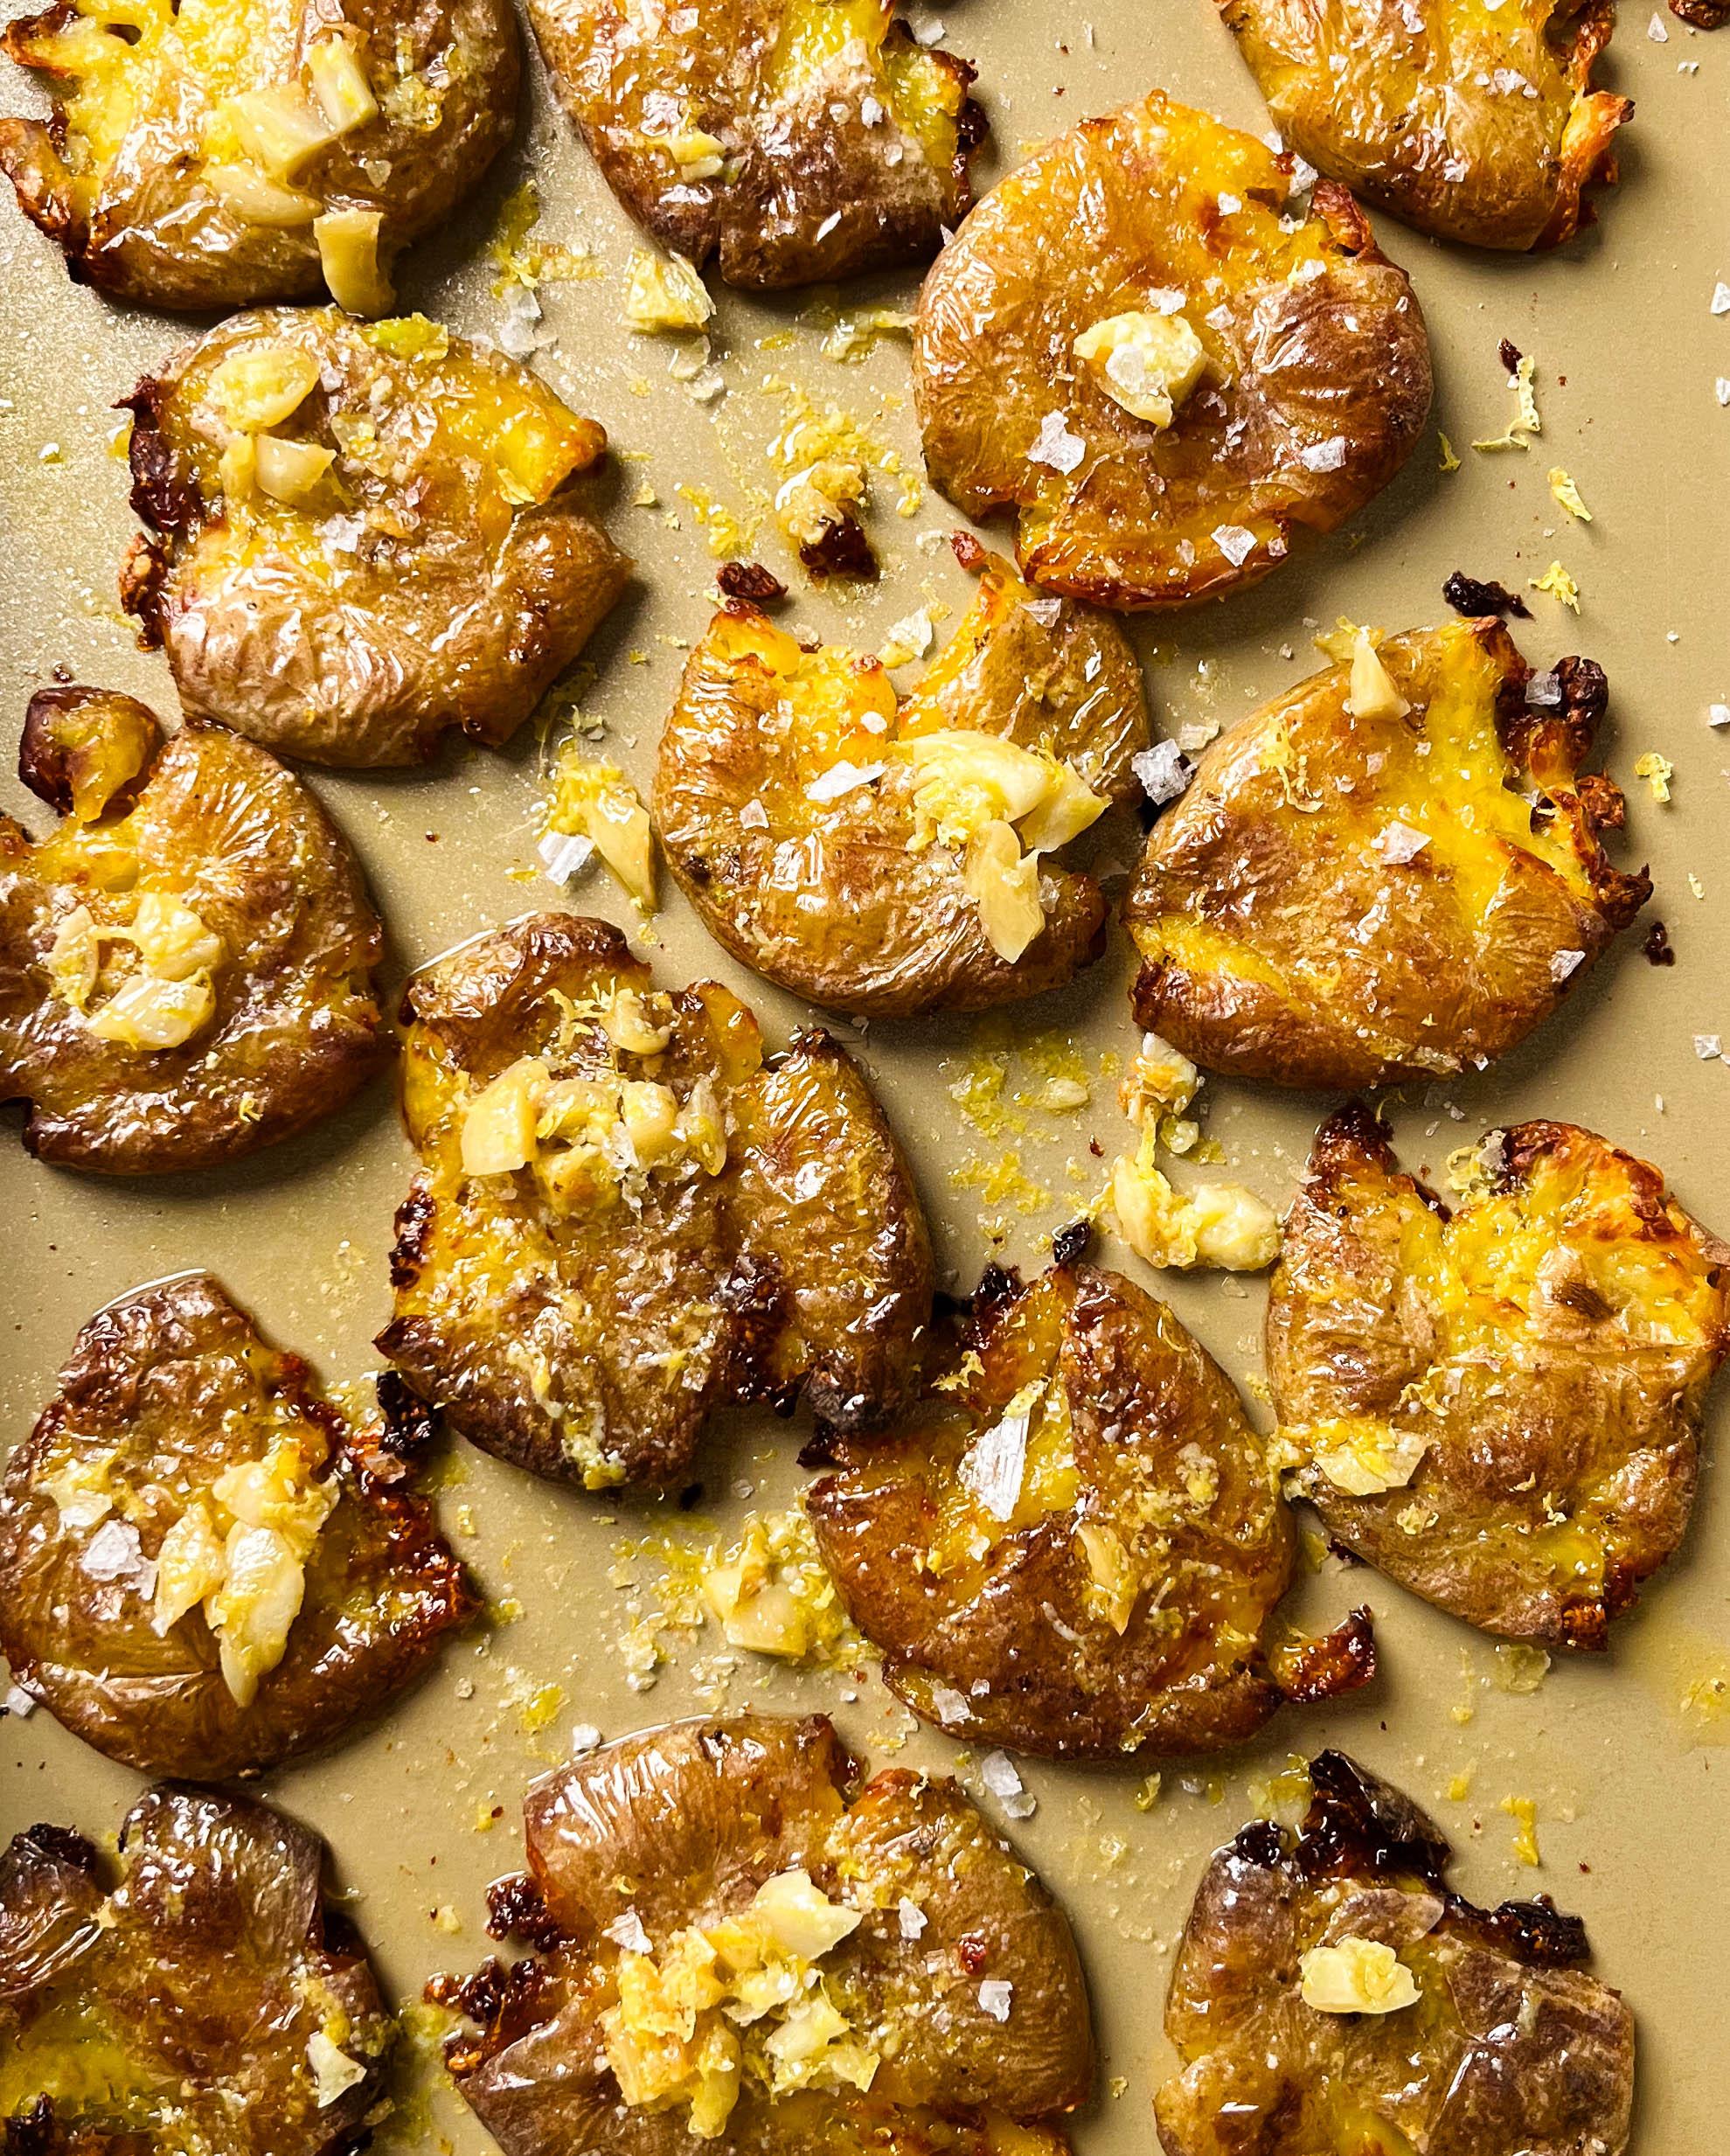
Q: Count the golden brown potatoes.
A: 15